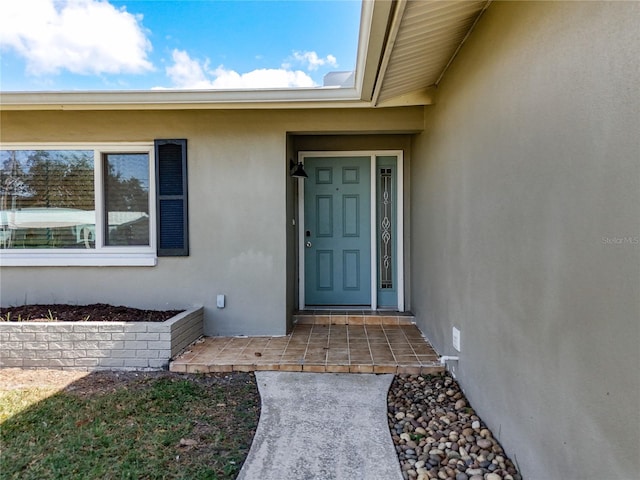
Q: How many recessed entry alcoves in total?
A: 1